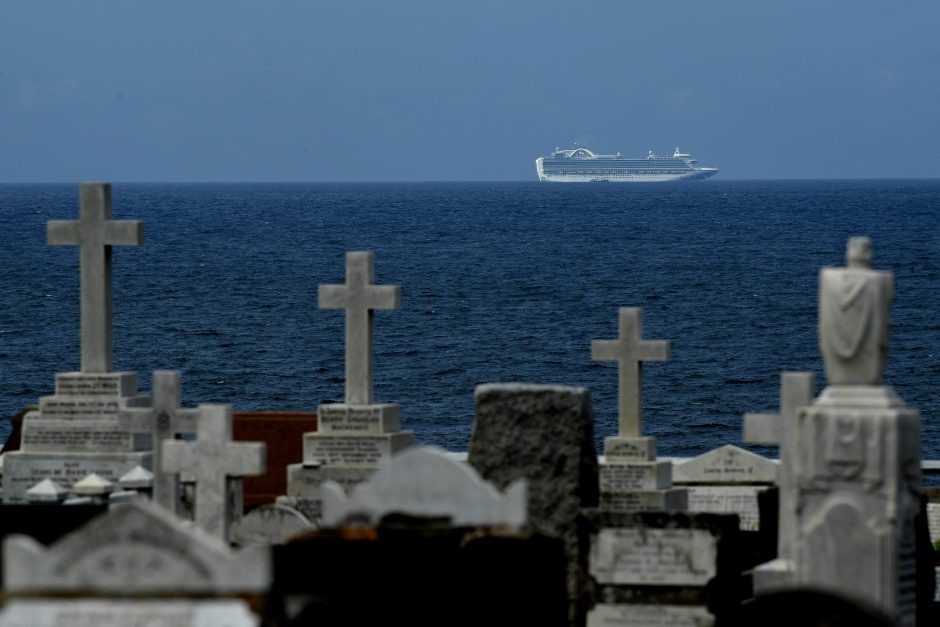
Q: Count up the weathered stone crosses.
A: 6